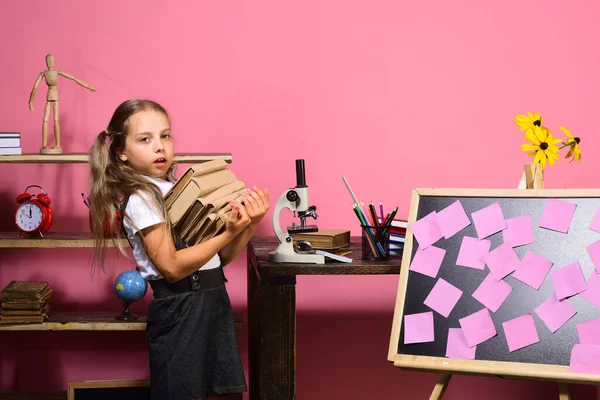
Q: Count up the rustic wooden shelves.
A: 3